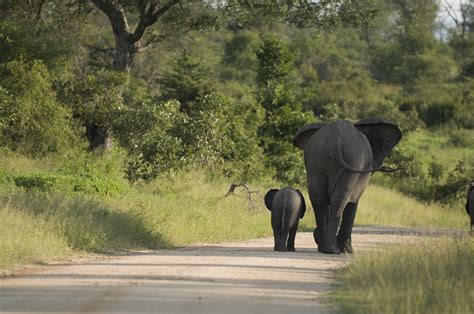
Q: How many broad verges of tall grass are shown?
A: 2